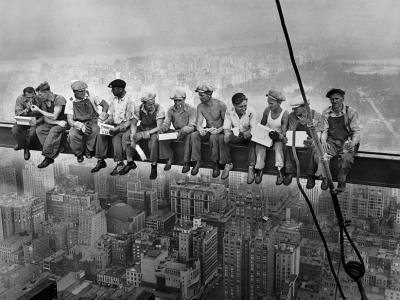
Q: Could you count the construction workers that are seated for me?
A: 11